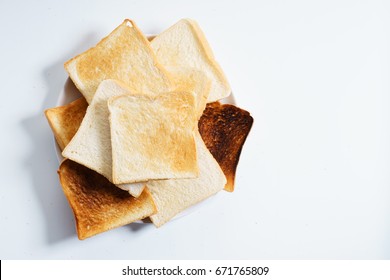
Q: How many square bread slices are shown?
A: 9